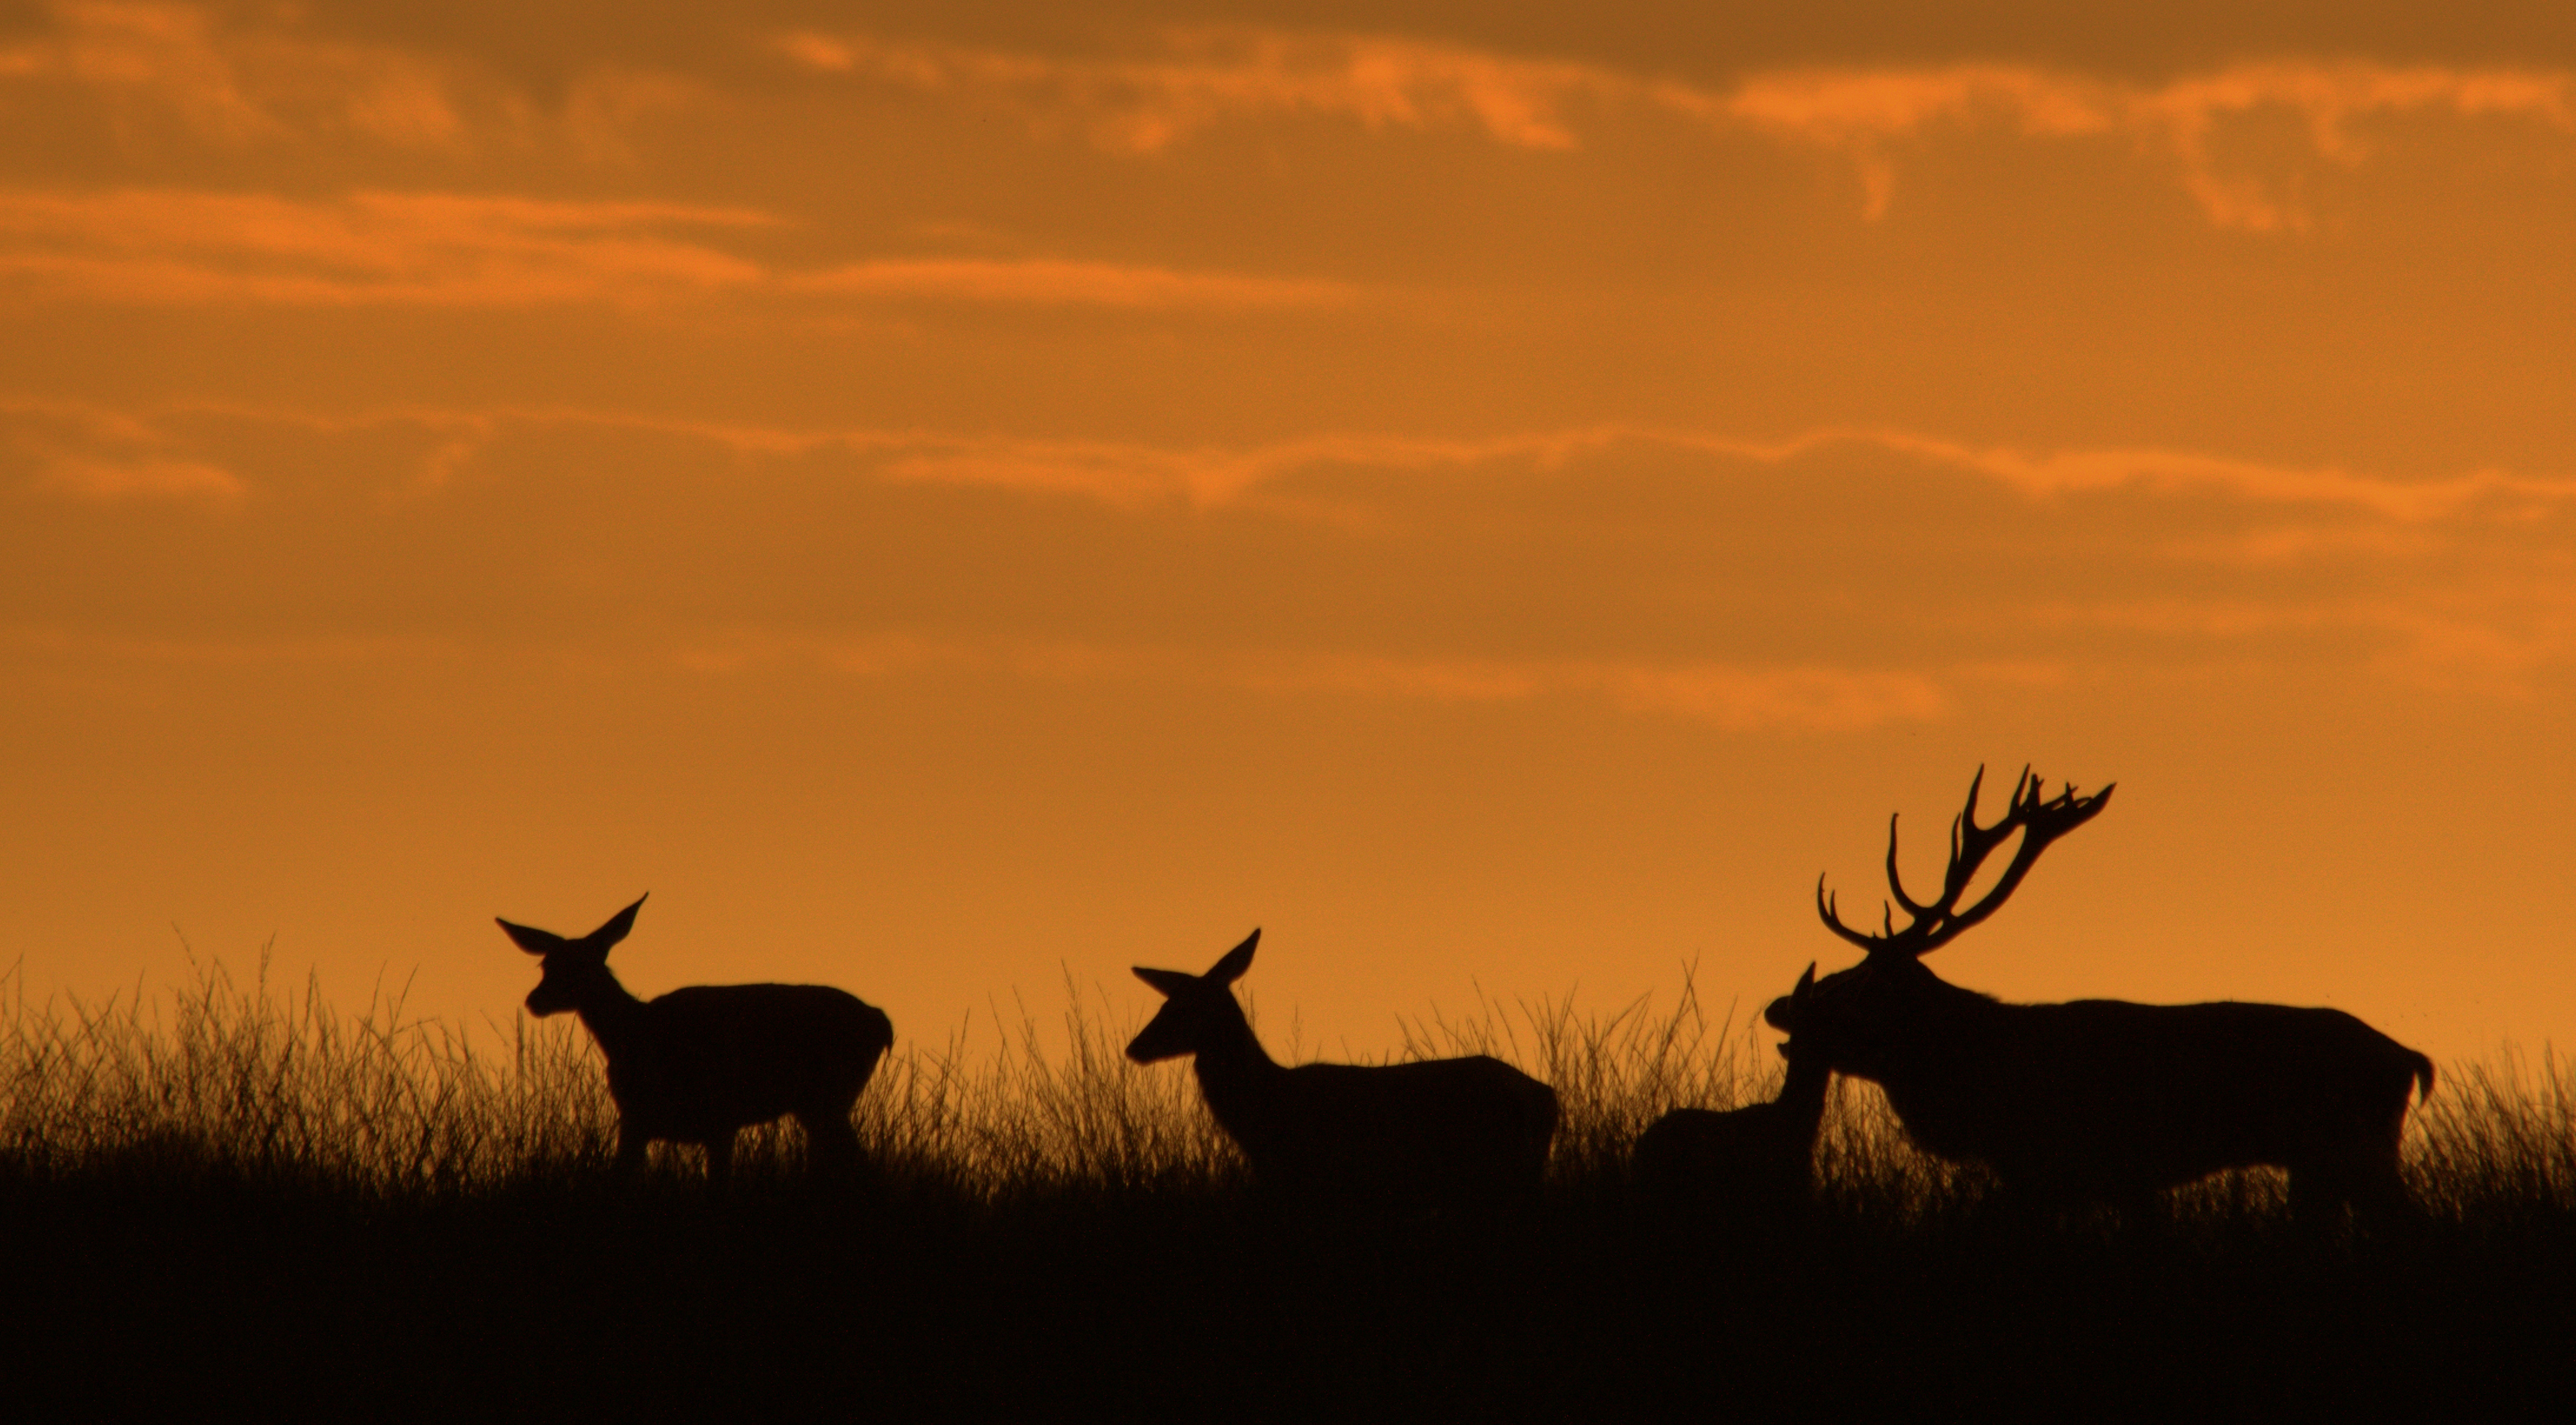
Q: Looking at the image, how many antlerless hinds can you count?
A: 3